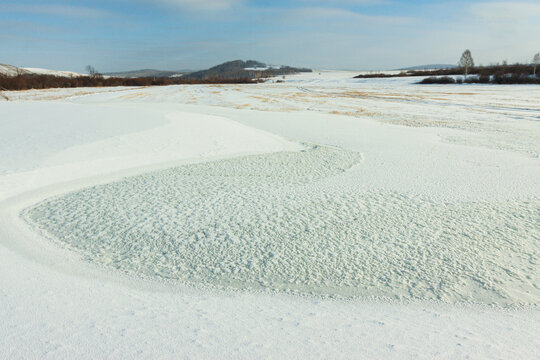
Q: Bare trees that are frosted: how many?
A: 2